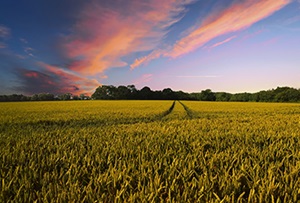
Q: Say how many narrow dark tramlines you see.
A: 2